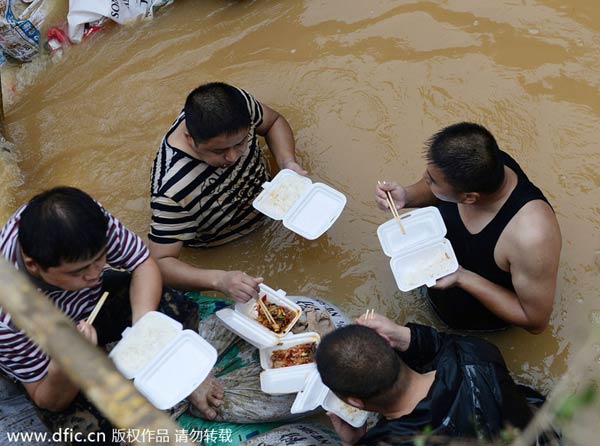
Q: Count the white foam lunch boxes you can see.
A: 6